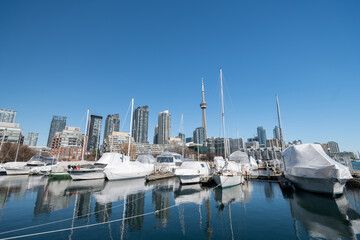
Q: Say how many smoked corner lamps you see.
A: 0